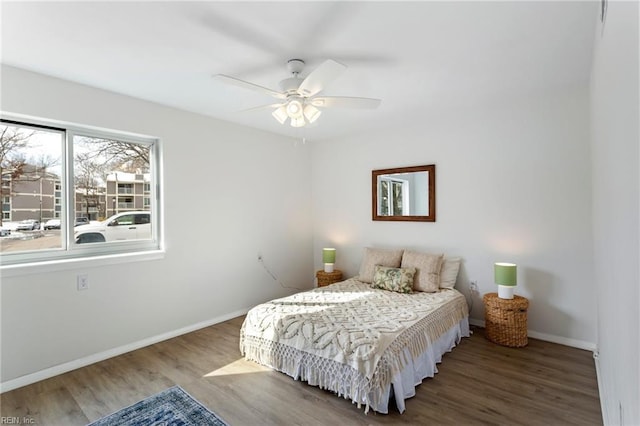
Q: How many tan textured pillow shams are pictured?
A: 2